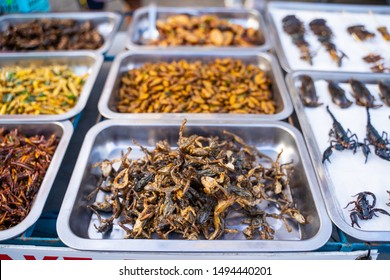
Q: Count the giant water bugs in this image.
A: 4